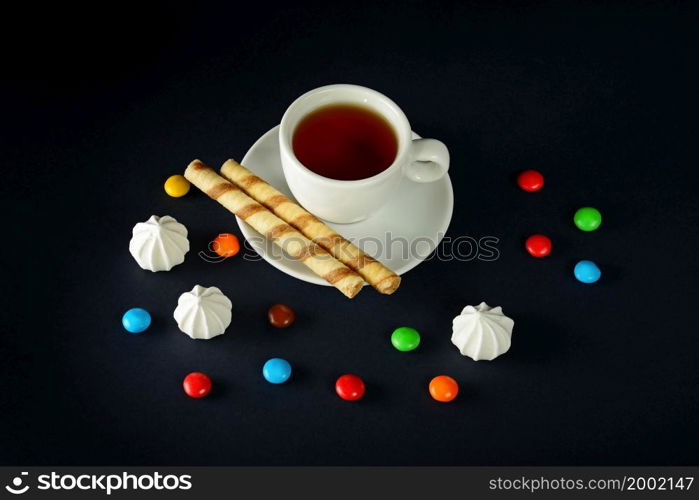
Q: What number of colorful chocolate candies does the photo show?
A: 13